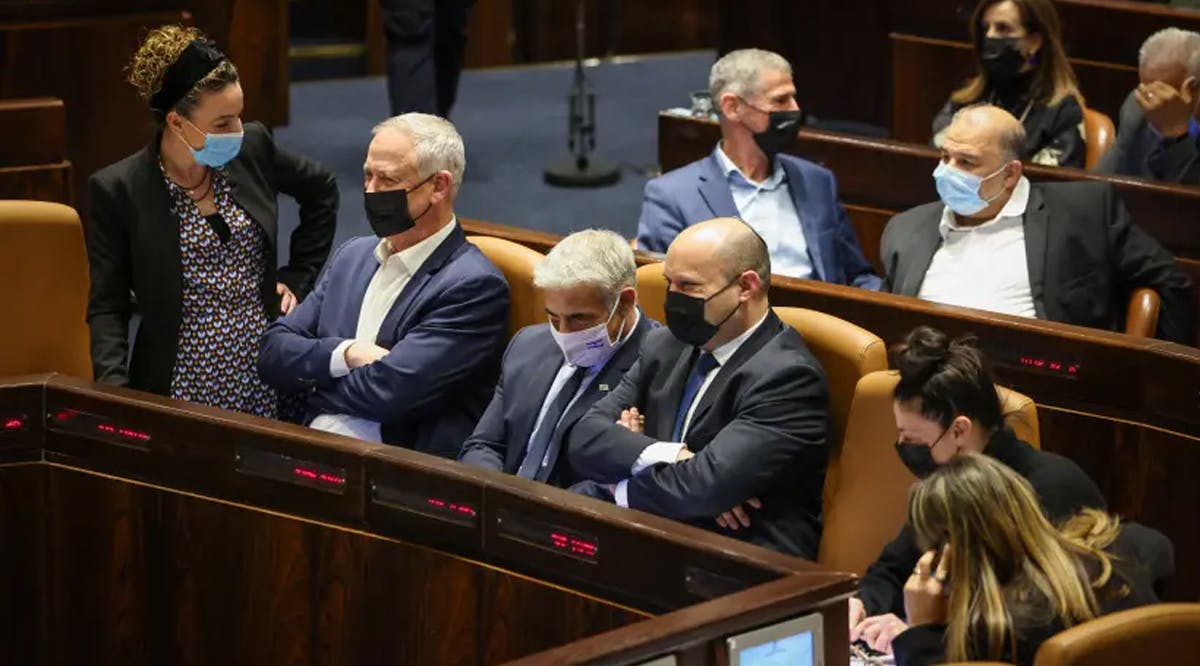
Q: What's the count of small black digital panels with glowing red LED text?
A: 6